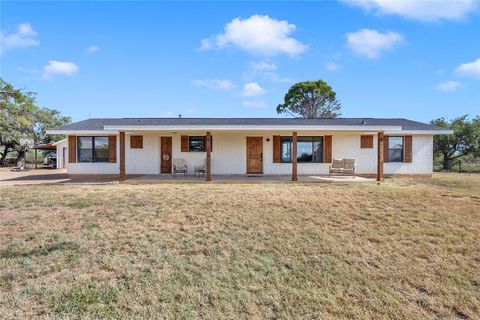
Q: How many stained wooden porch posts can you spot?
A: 4